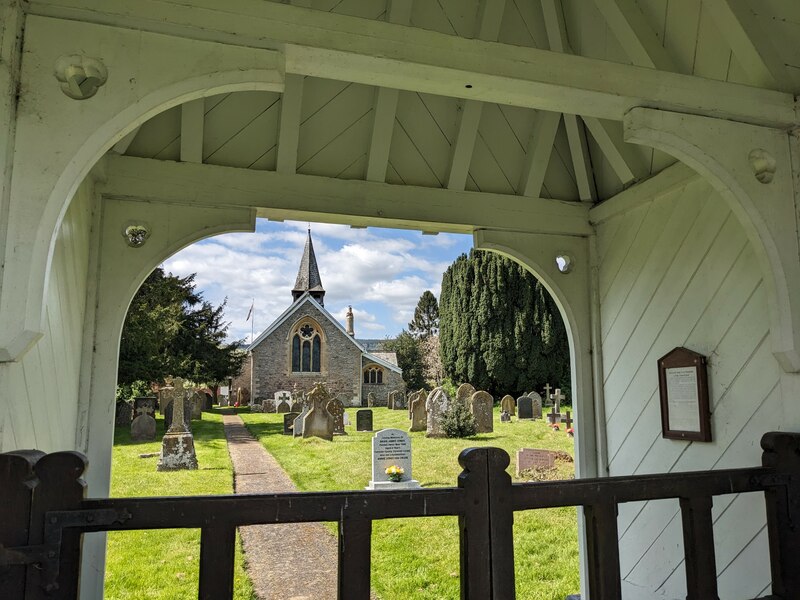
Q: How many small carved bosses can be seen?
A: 4